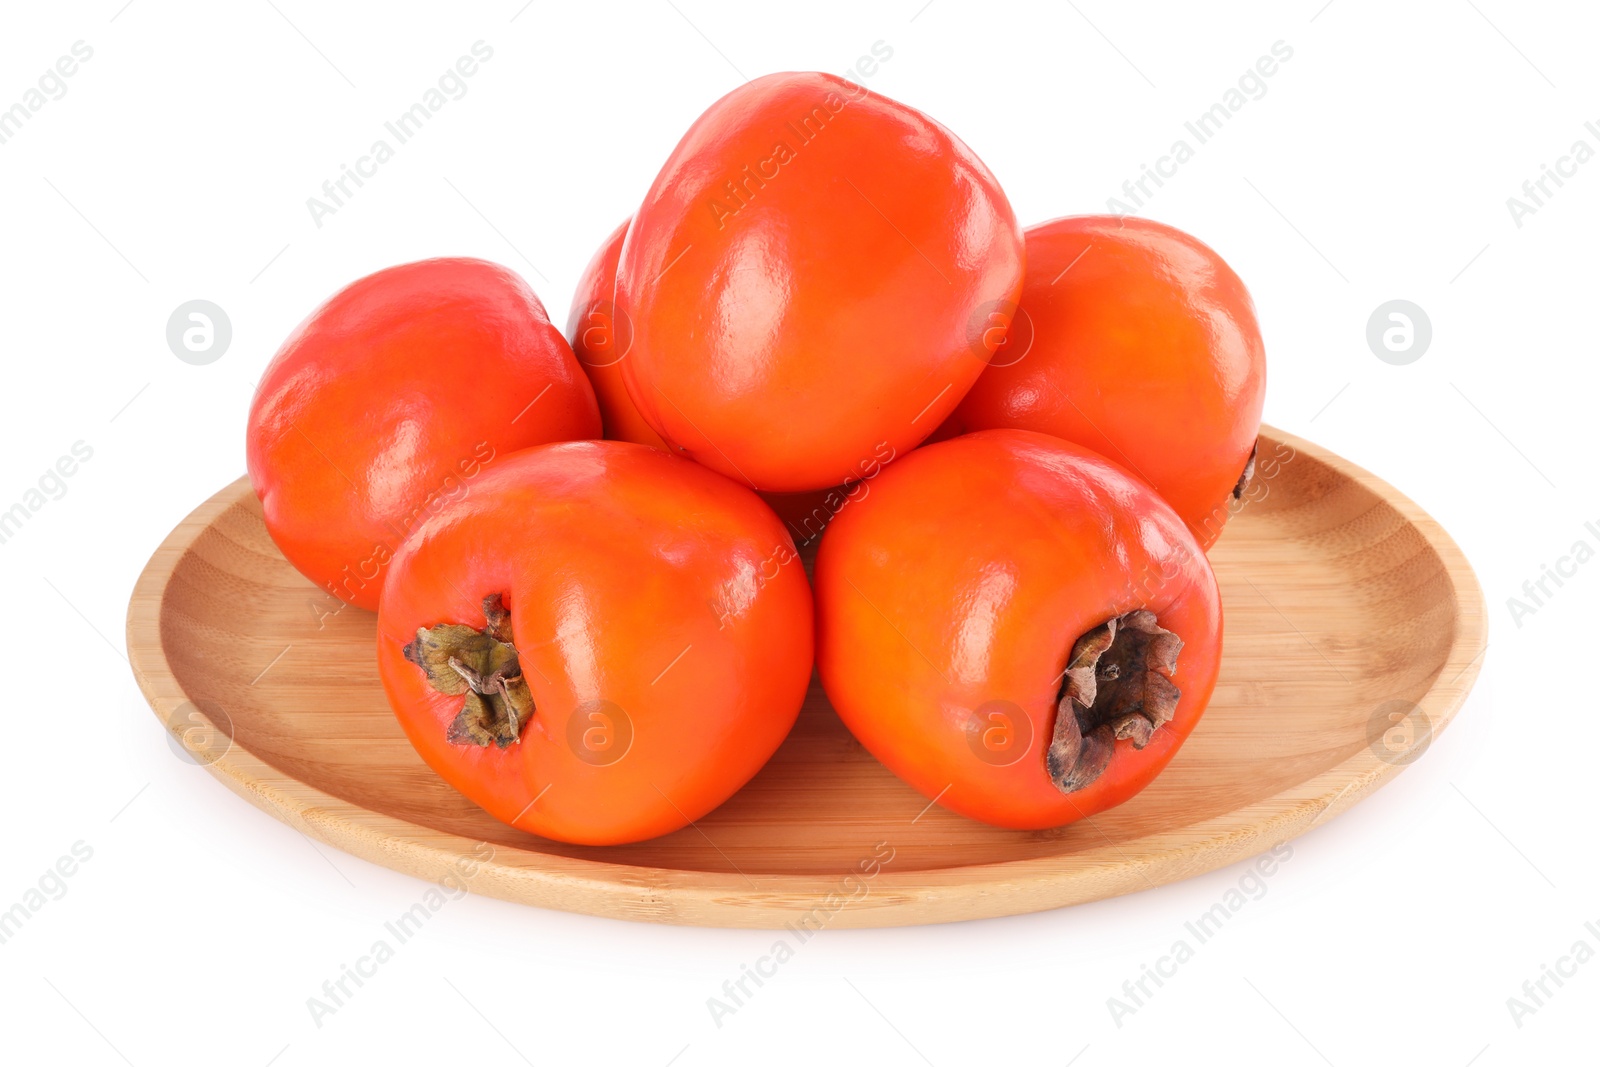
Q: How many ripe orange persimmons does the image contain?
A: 6